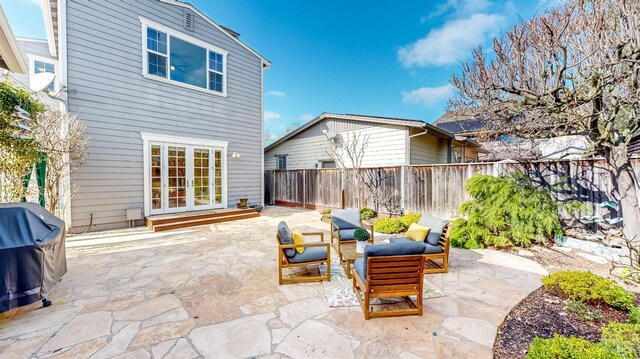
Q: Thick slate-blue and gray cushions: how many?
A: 8